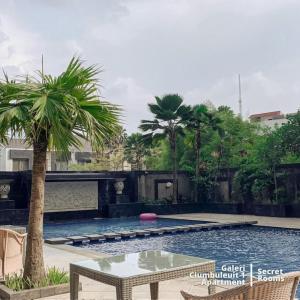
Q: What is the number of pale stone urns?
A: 2